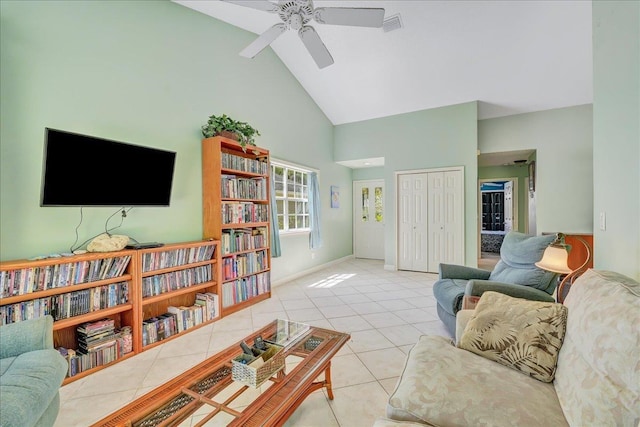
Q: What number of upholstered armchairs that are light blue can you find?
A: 2